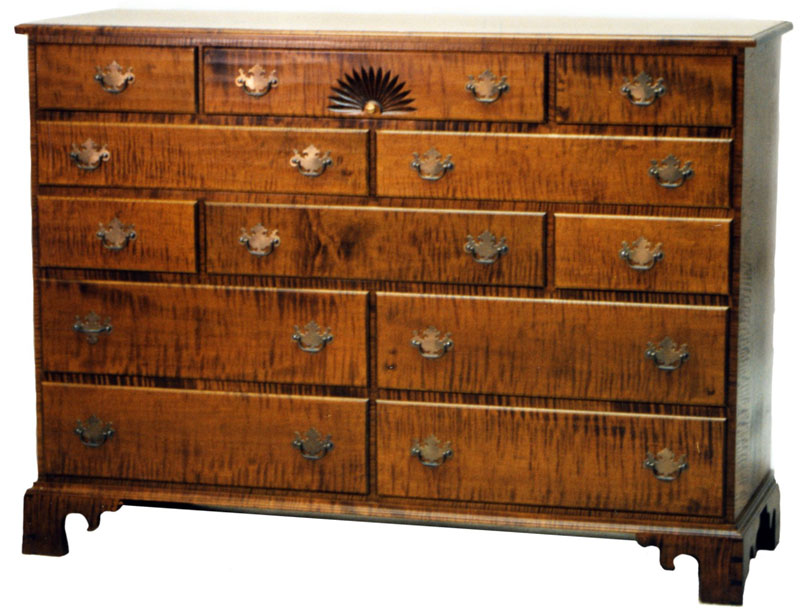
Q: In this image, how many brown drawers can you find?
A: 12